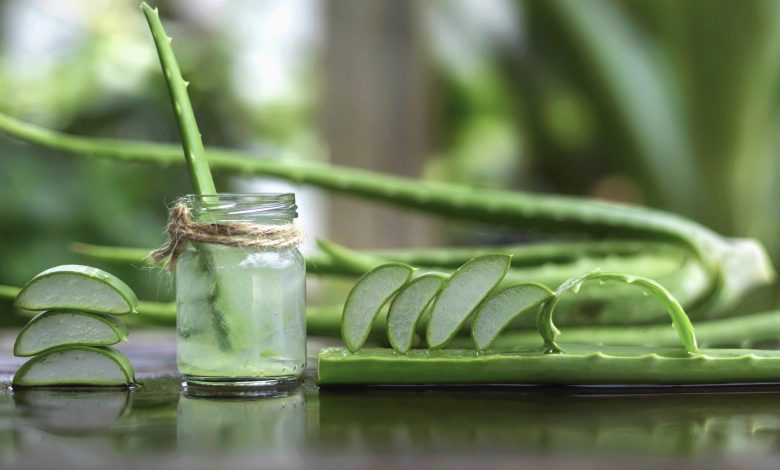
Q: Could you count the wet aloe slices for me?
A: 7